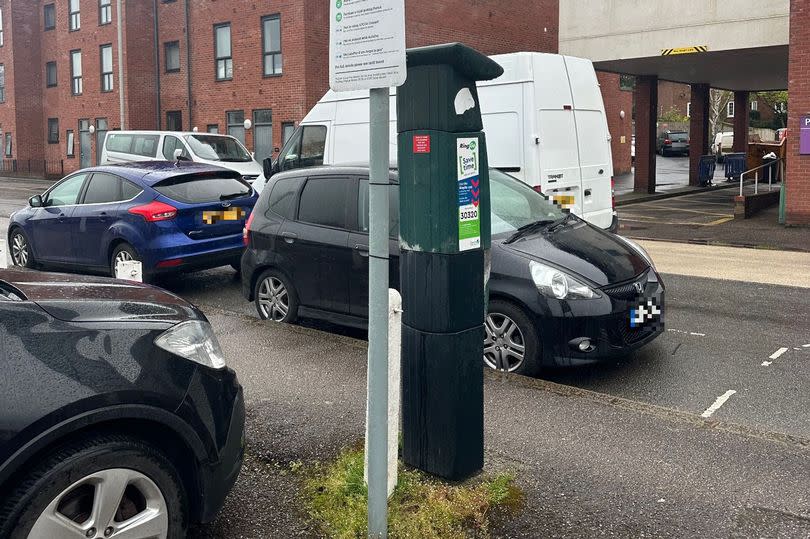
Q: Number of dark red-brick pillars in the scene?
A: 3